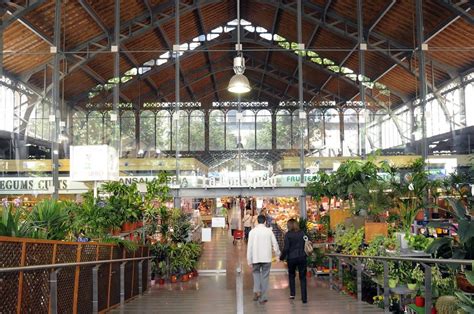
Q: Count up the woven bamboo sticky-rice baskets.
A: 0